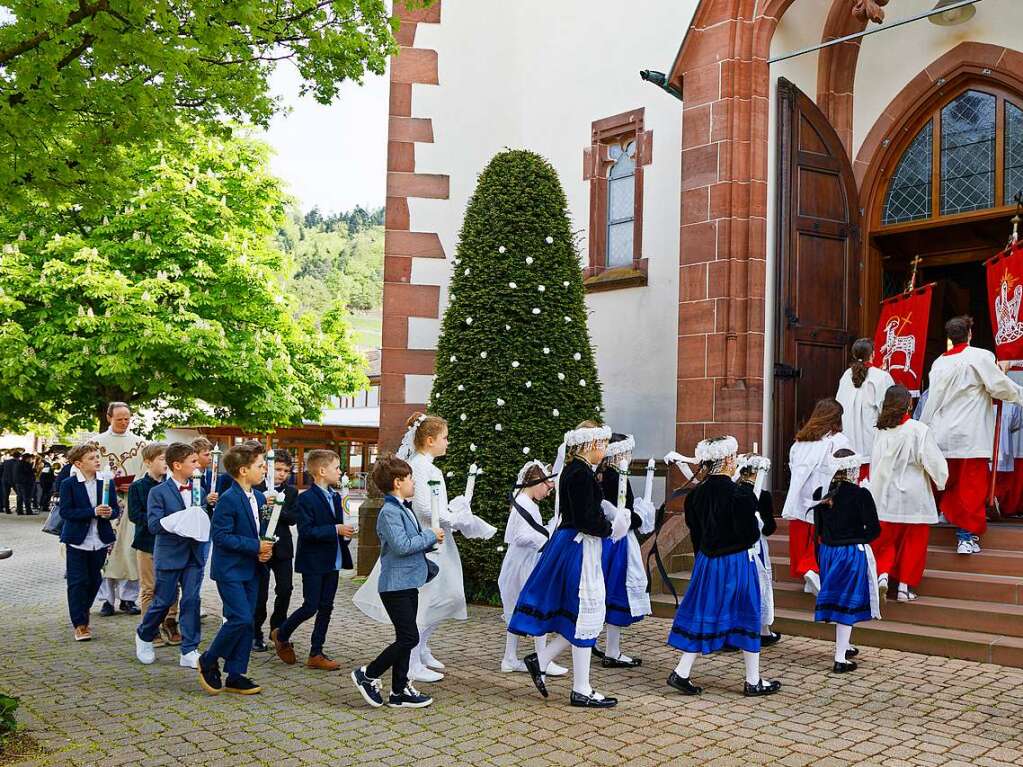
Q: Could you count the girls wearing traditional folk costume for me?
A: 5